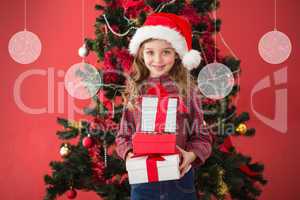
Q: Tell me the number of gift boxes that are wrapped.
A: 3